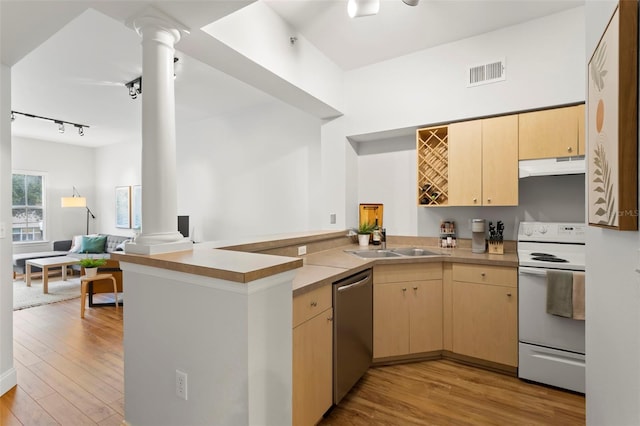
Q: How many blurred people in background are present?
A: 0